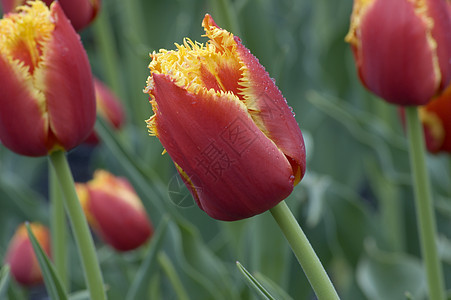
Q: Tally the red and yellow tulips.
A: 8